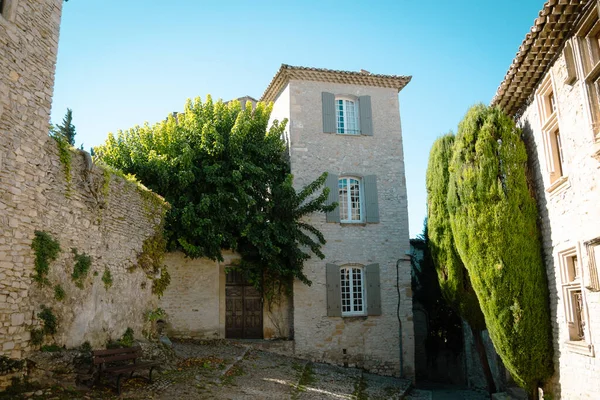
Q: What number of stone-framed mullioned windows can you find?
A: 3